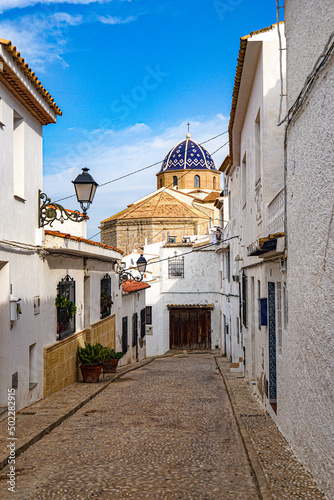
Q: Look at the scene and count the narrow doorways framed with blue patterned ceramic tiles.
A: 1